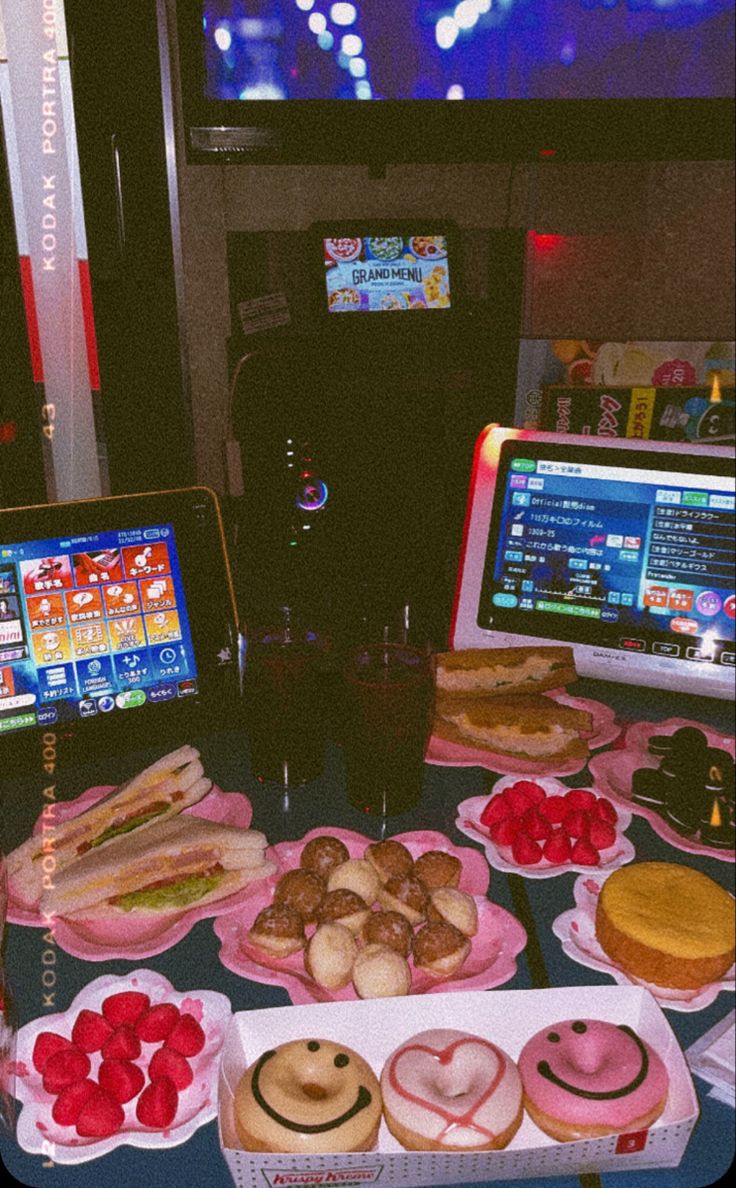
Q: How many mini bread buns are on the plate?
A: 13